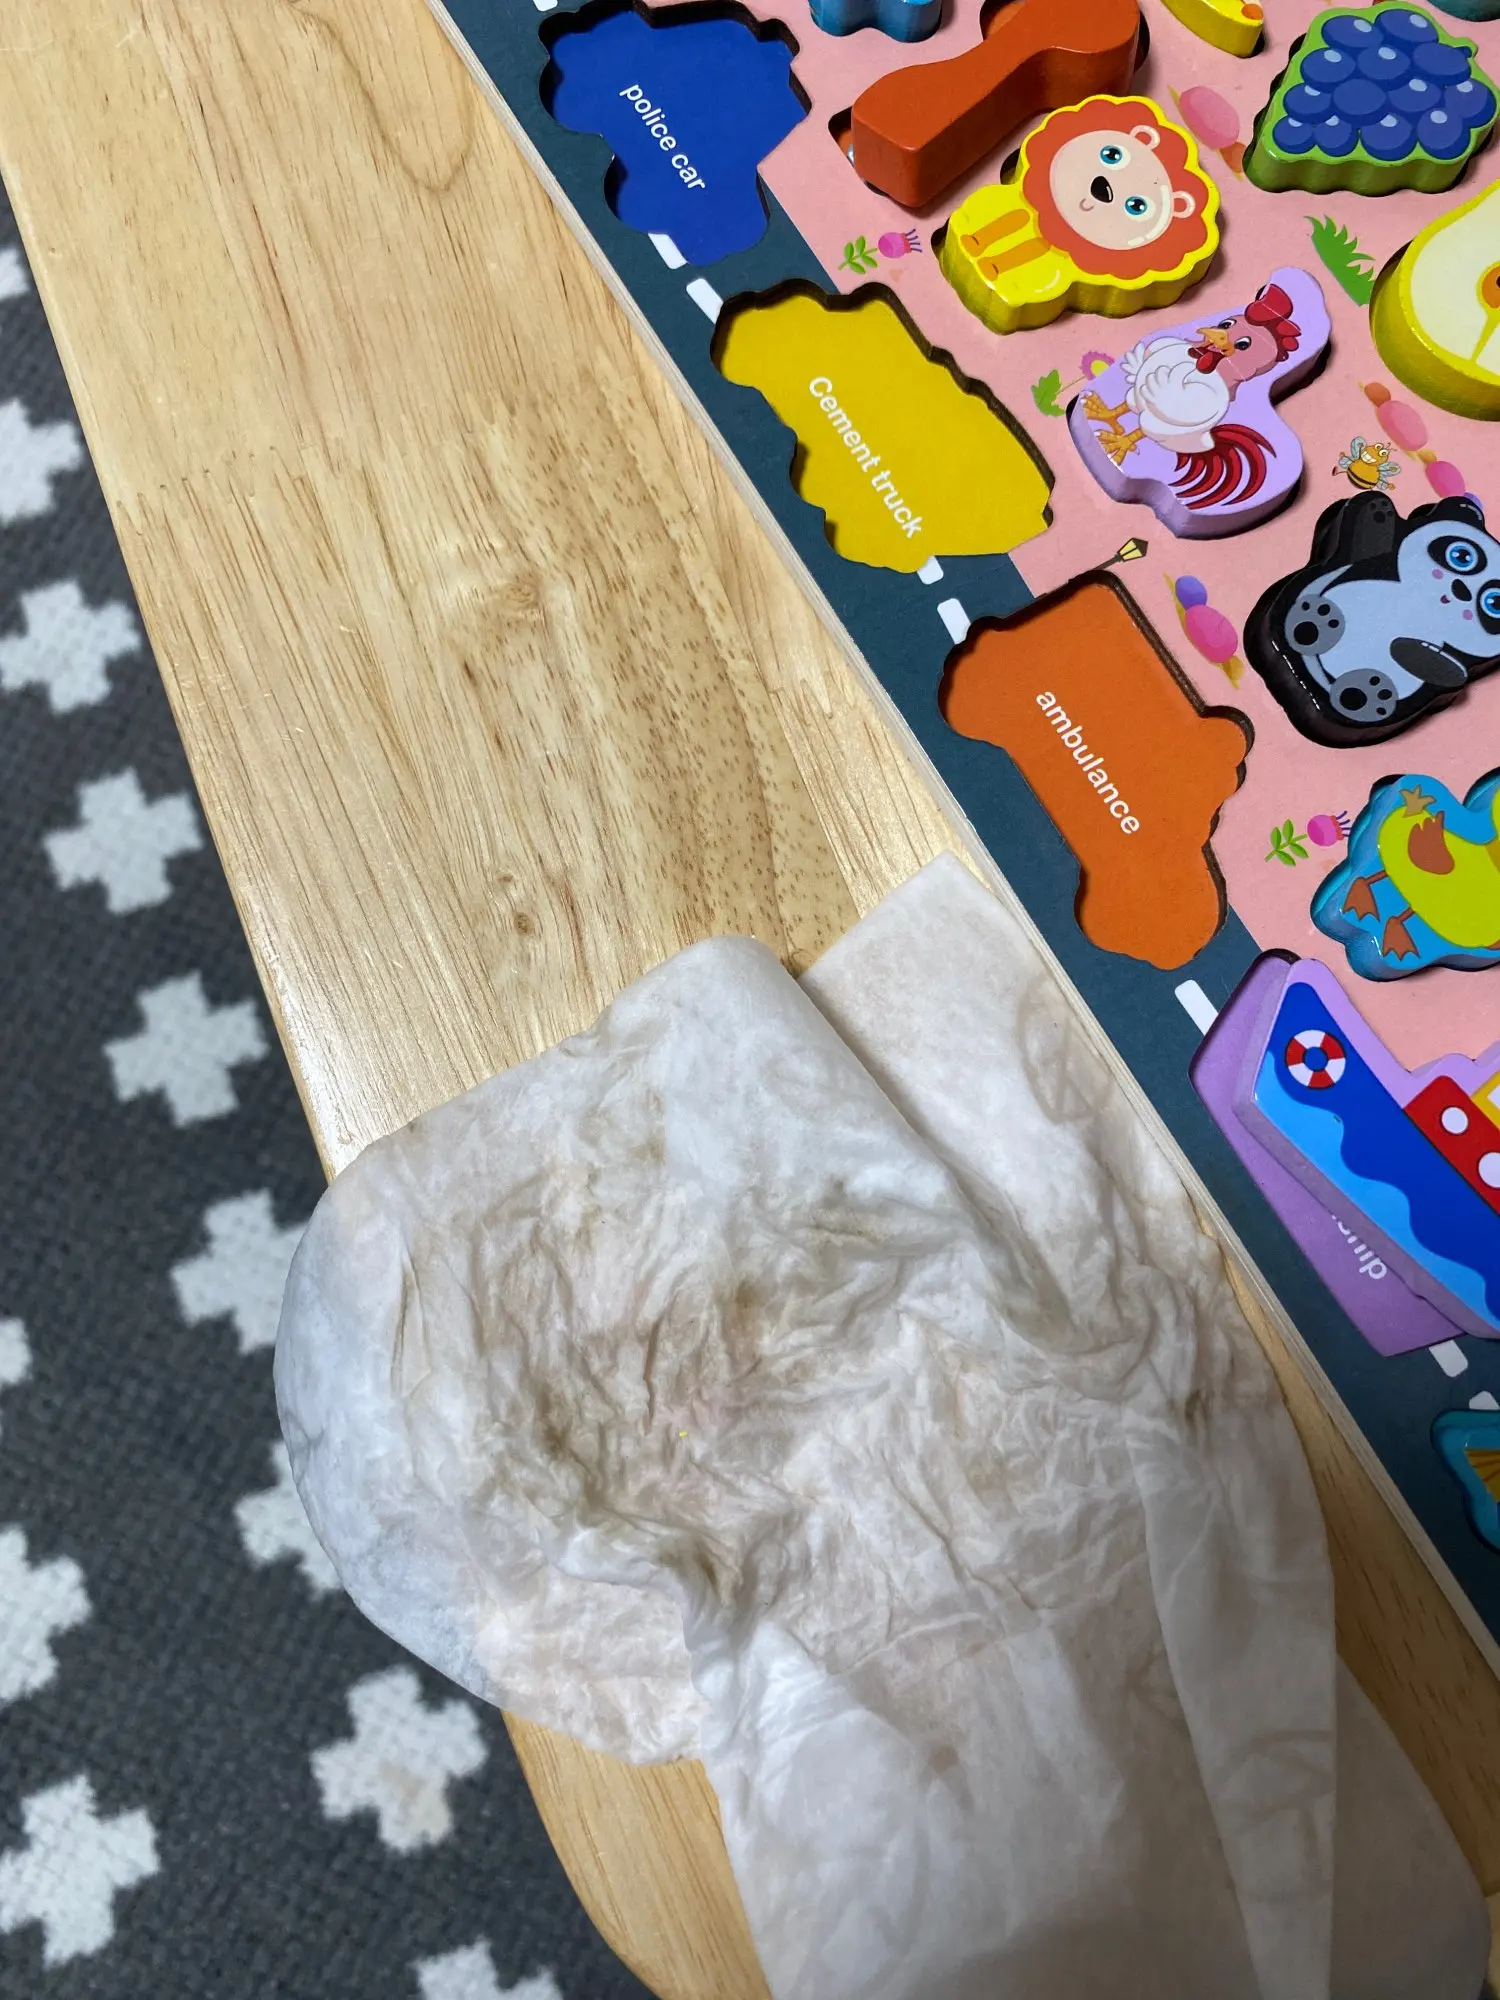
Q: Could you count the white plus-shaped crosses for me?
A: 12